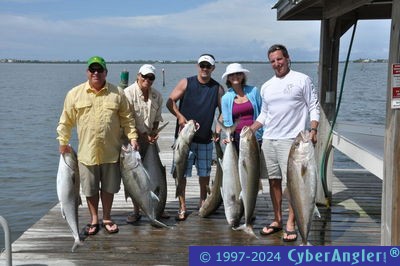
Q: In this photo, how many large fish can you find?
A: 8